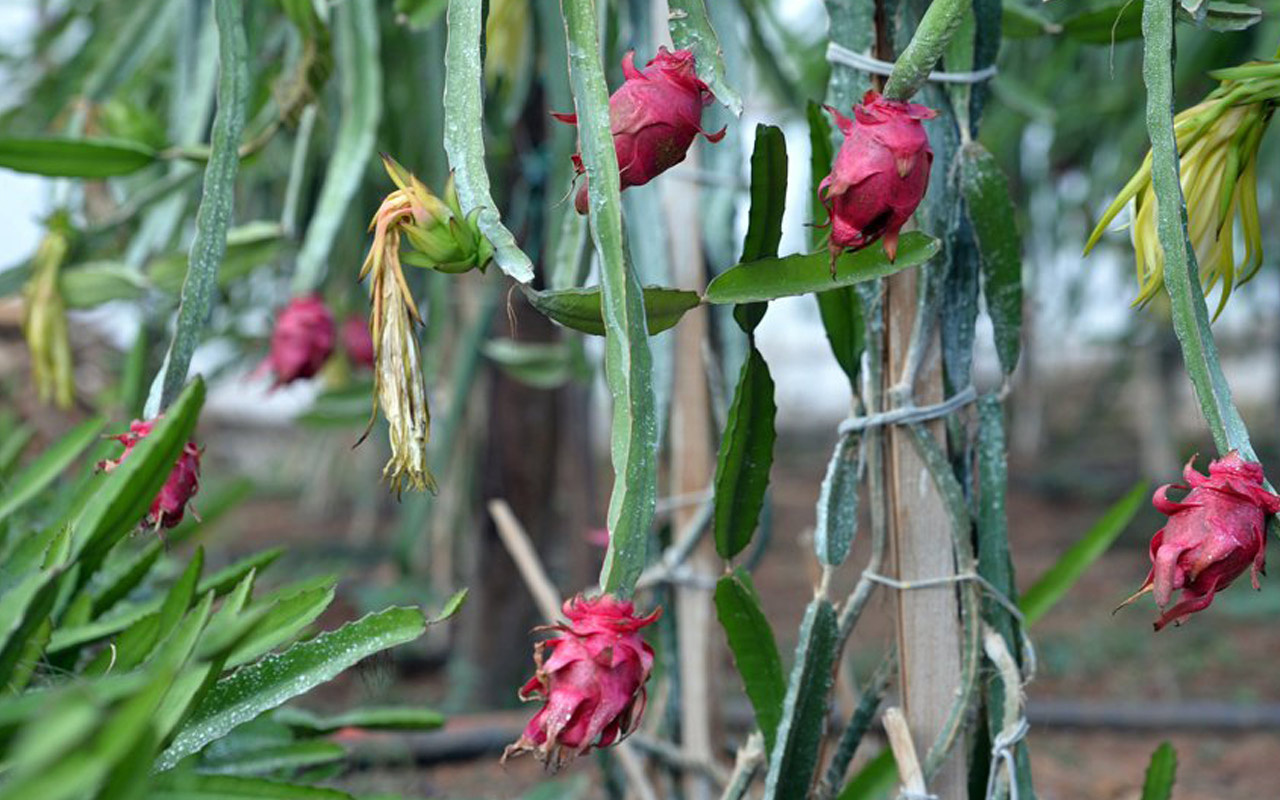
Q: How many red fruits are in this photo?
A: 7